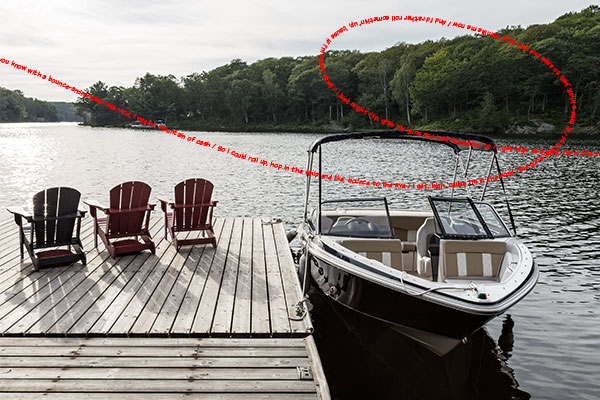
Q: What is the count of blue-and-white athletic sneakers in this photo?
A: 0